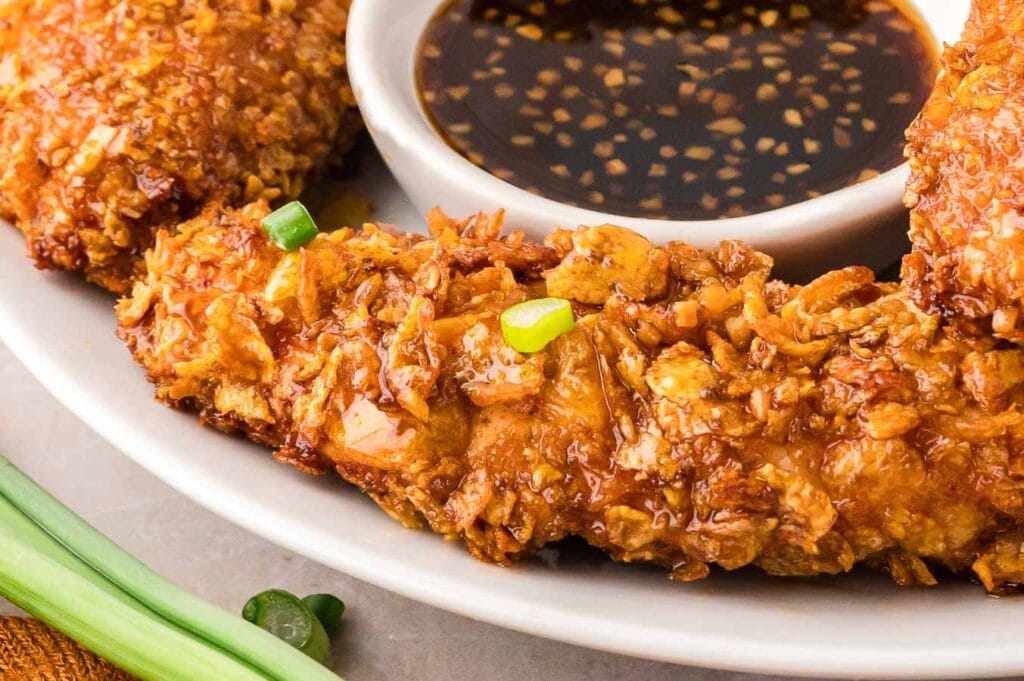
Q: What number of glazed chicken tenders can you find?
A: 3